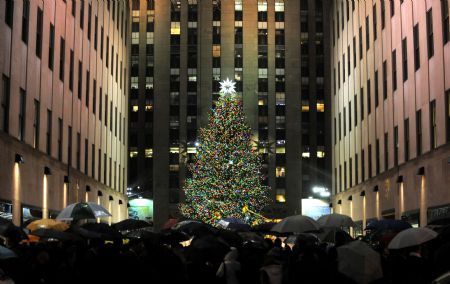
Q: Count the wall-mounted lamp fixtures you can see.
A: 15